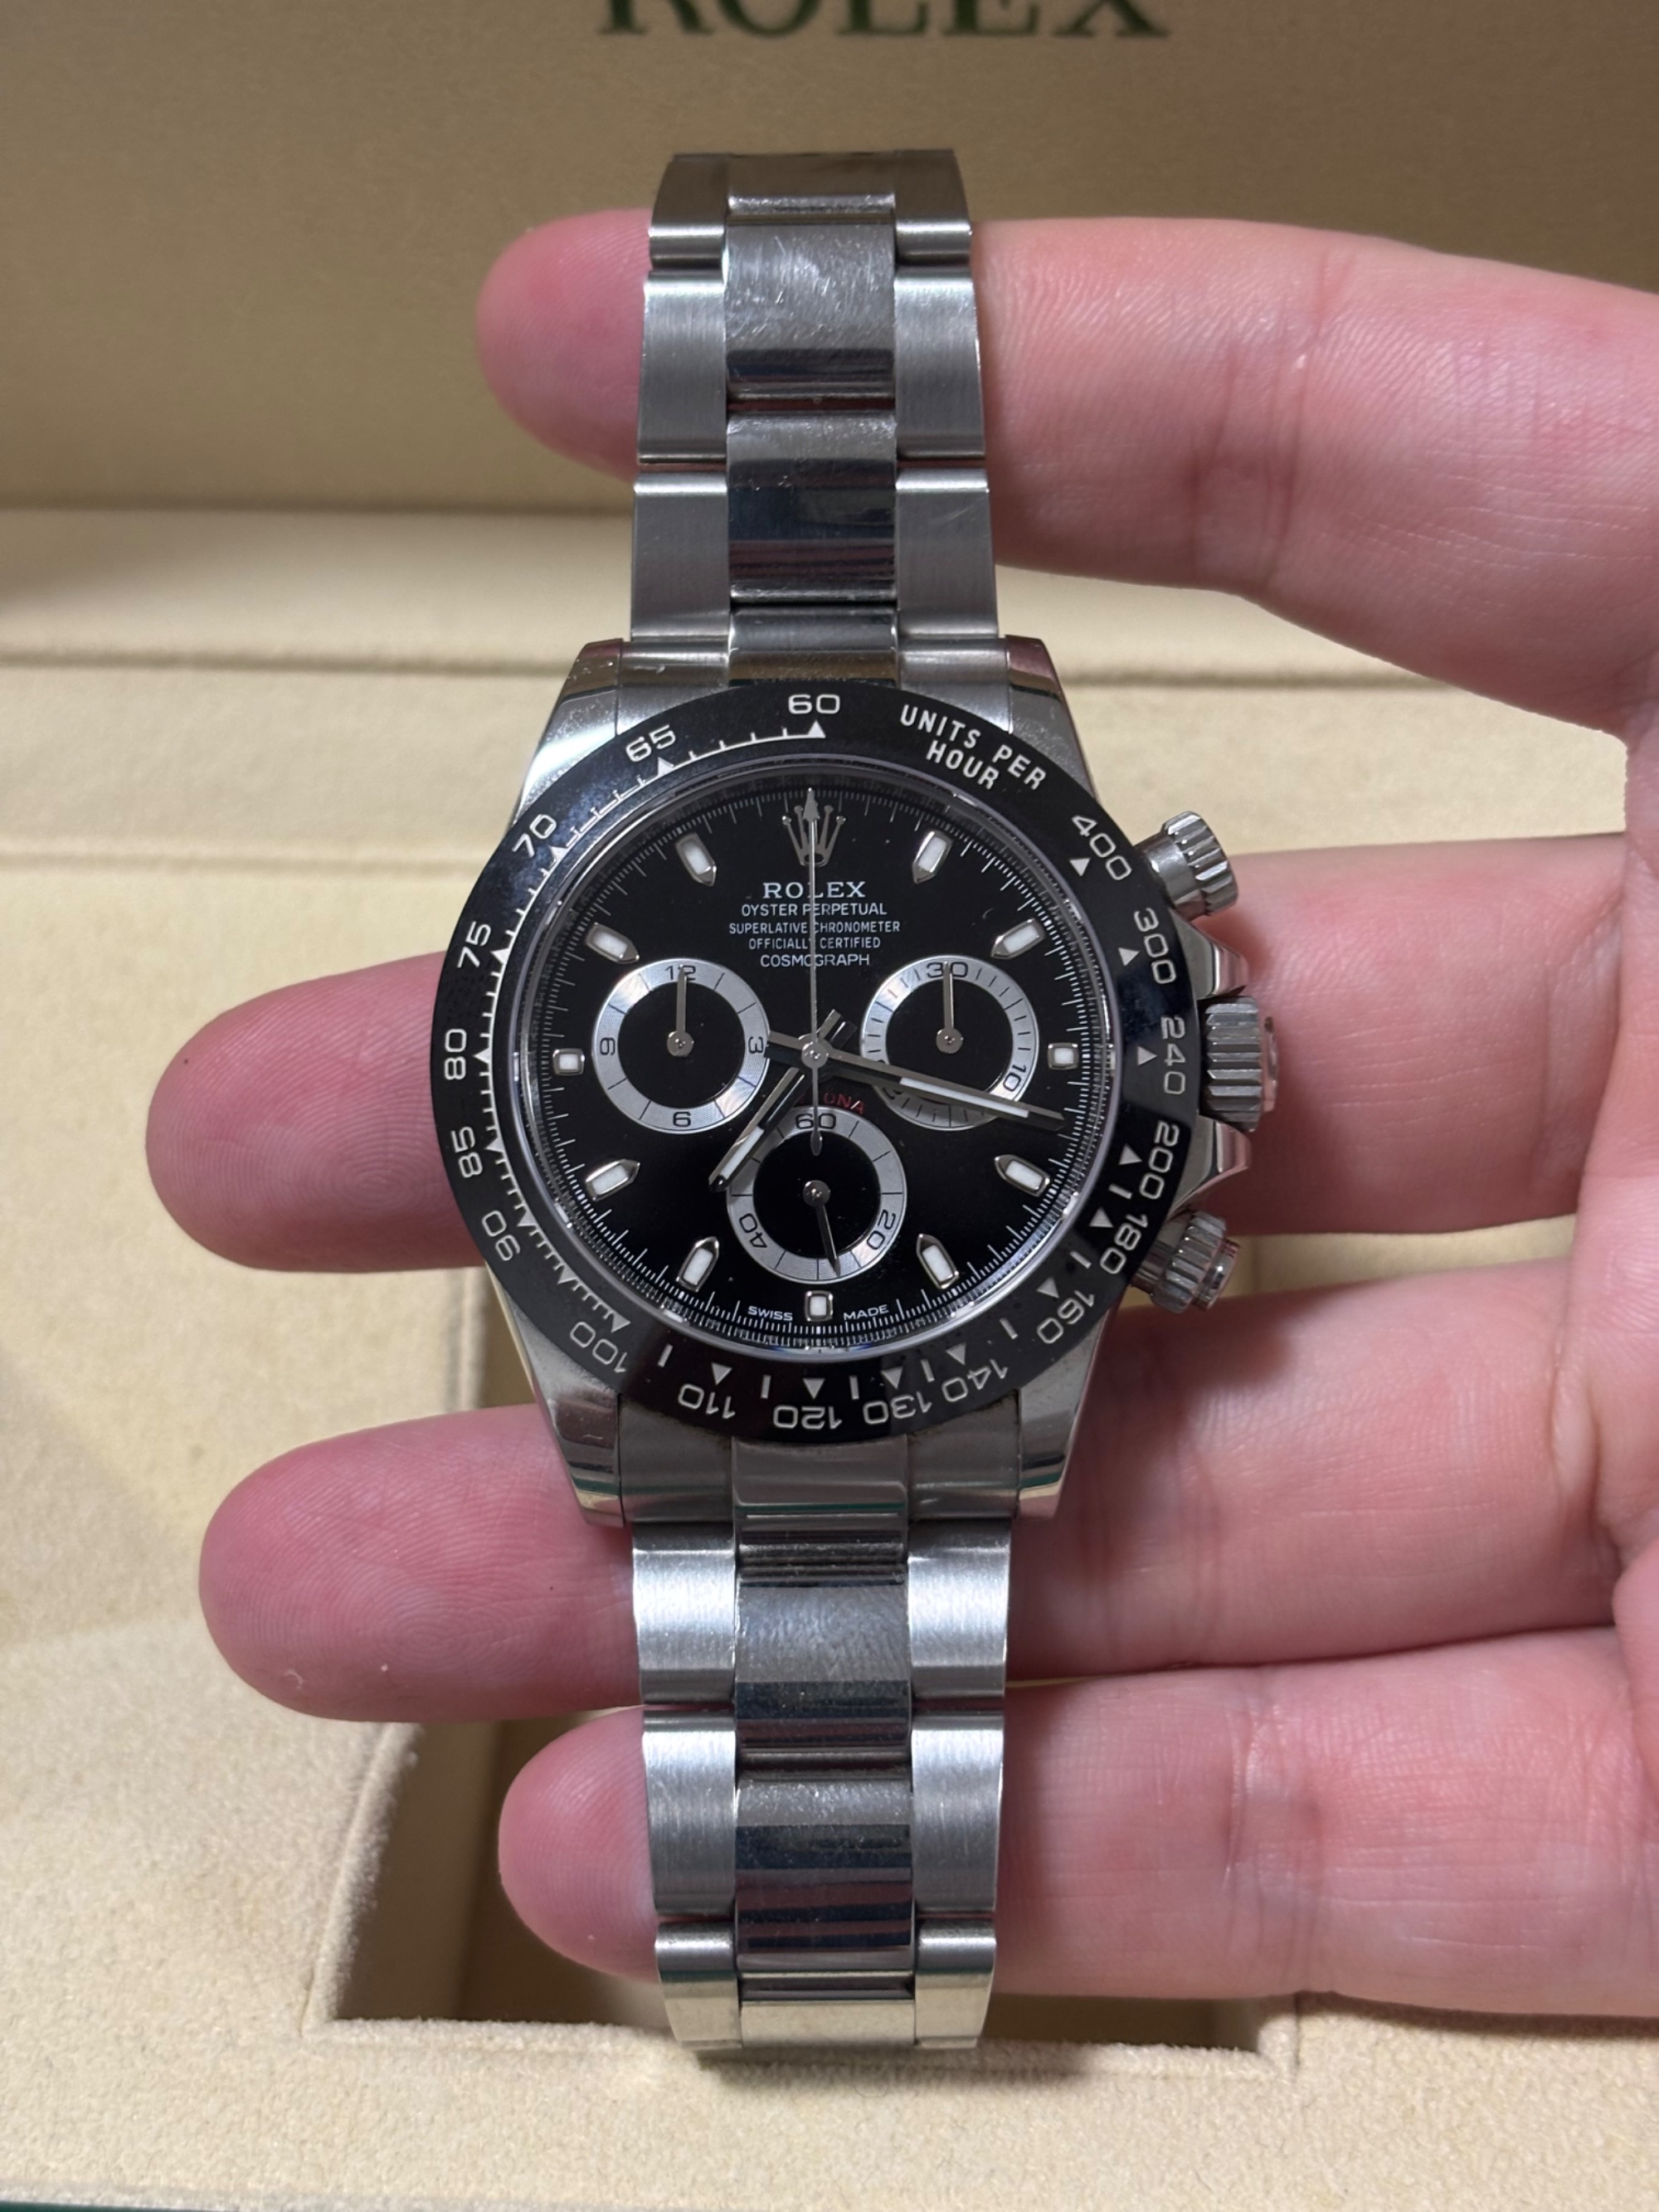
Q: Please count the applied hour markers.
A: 11